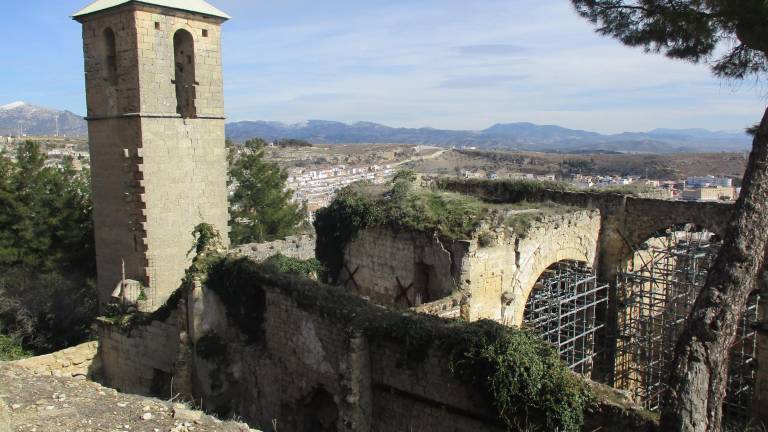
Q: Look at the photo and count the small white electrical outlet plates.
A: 0